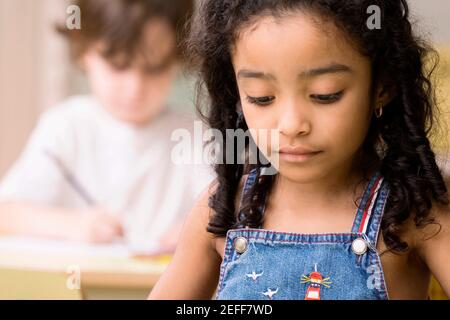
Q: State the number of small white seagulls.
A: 2